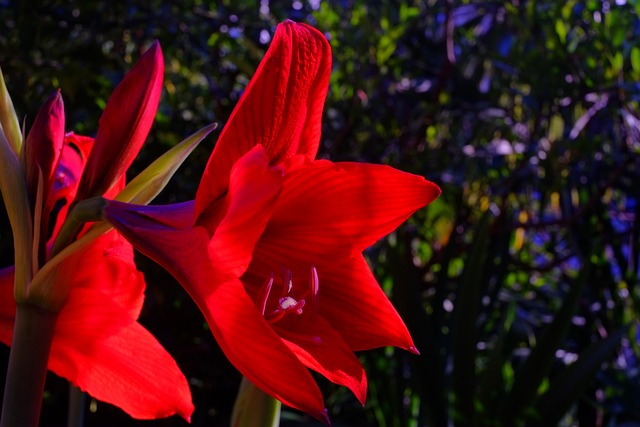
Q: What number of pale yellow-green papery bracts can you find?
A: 2